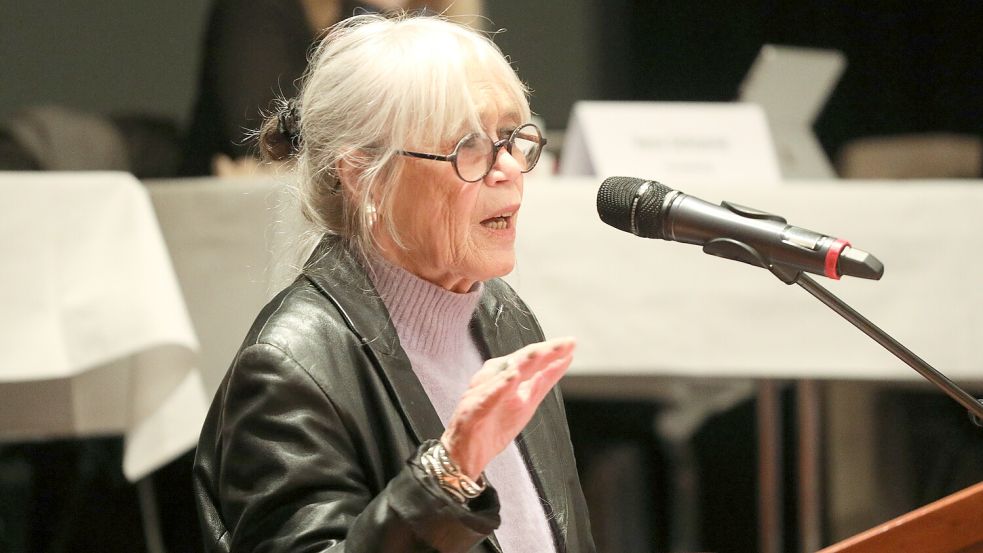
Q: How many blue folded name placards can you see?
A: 0